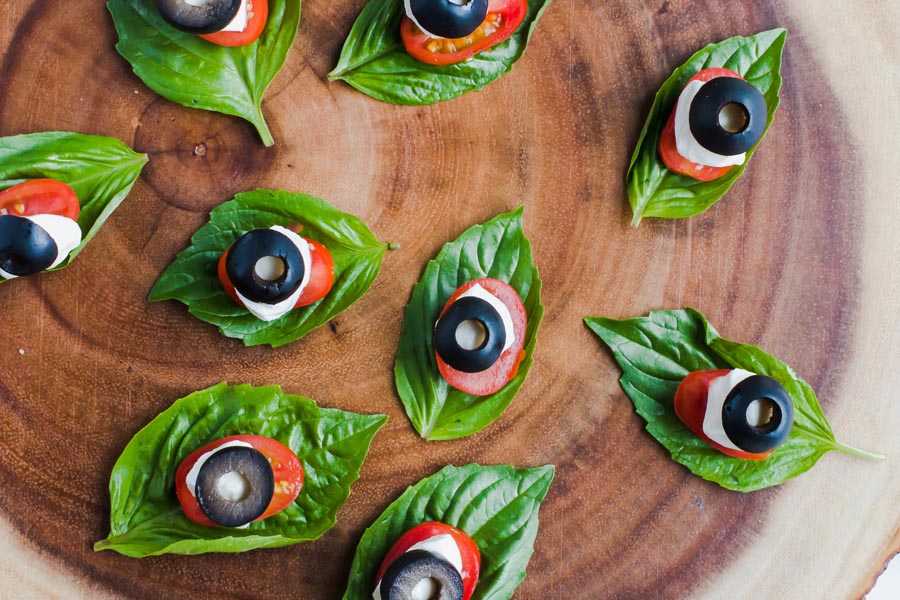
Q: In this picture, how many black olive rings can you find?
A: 9